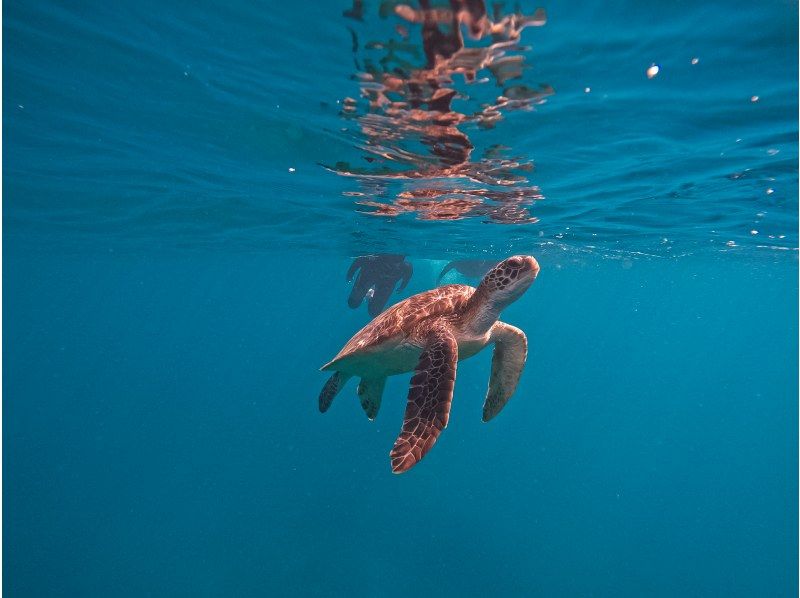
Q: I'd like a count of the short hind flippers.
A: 2